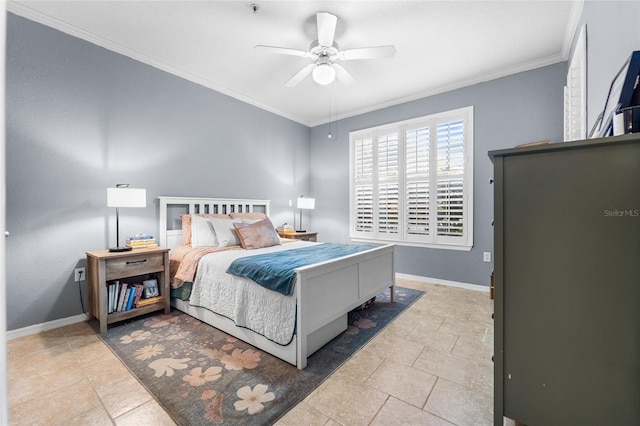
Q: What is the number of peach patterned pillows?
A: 2